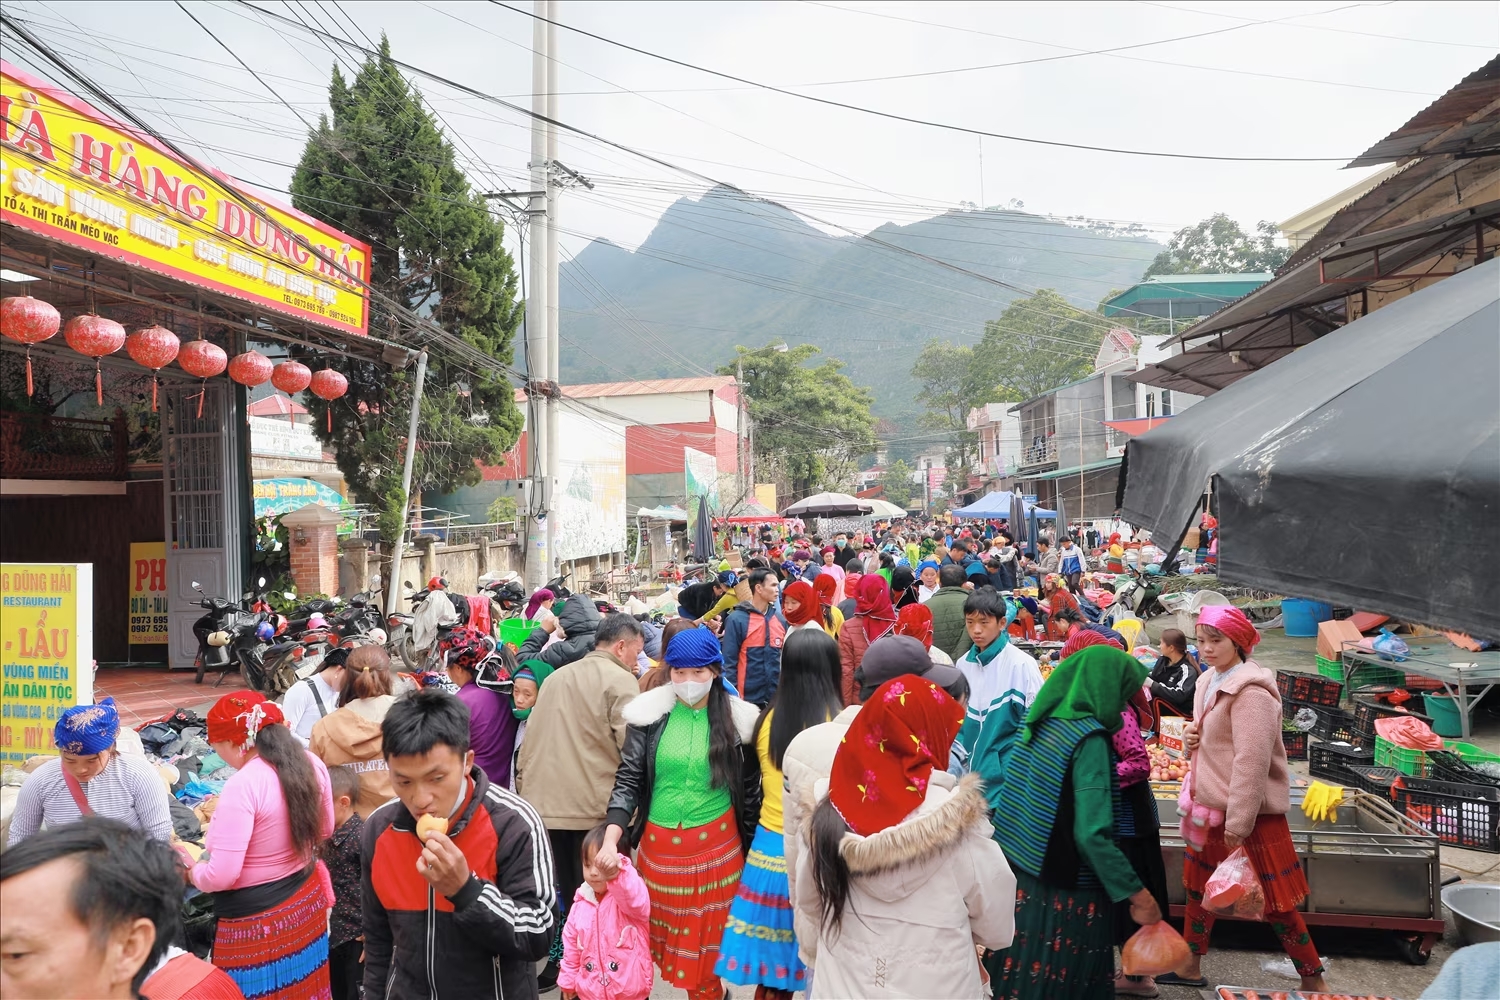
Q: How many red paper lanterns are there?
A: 7